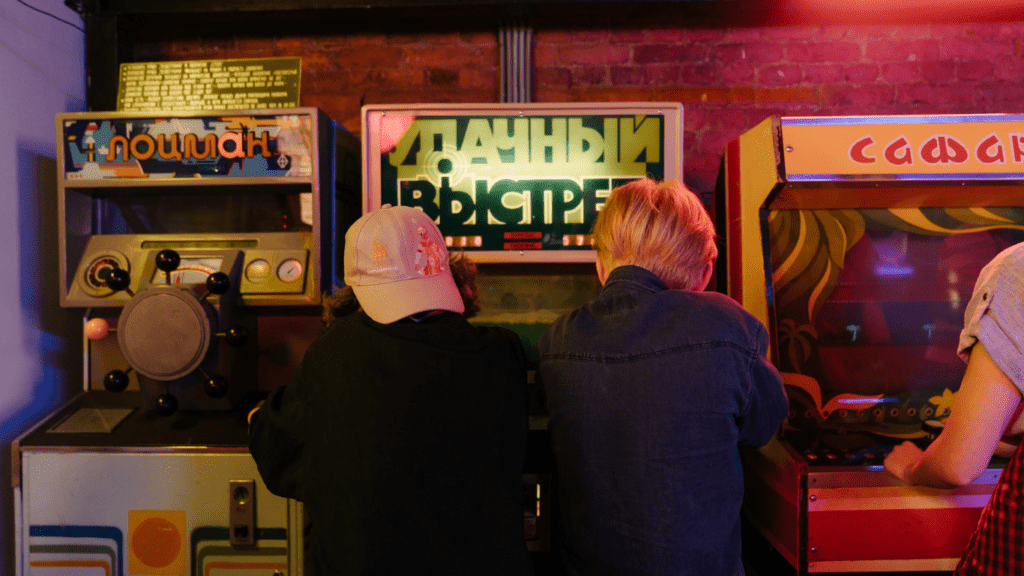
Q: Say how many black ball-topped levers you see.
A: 7